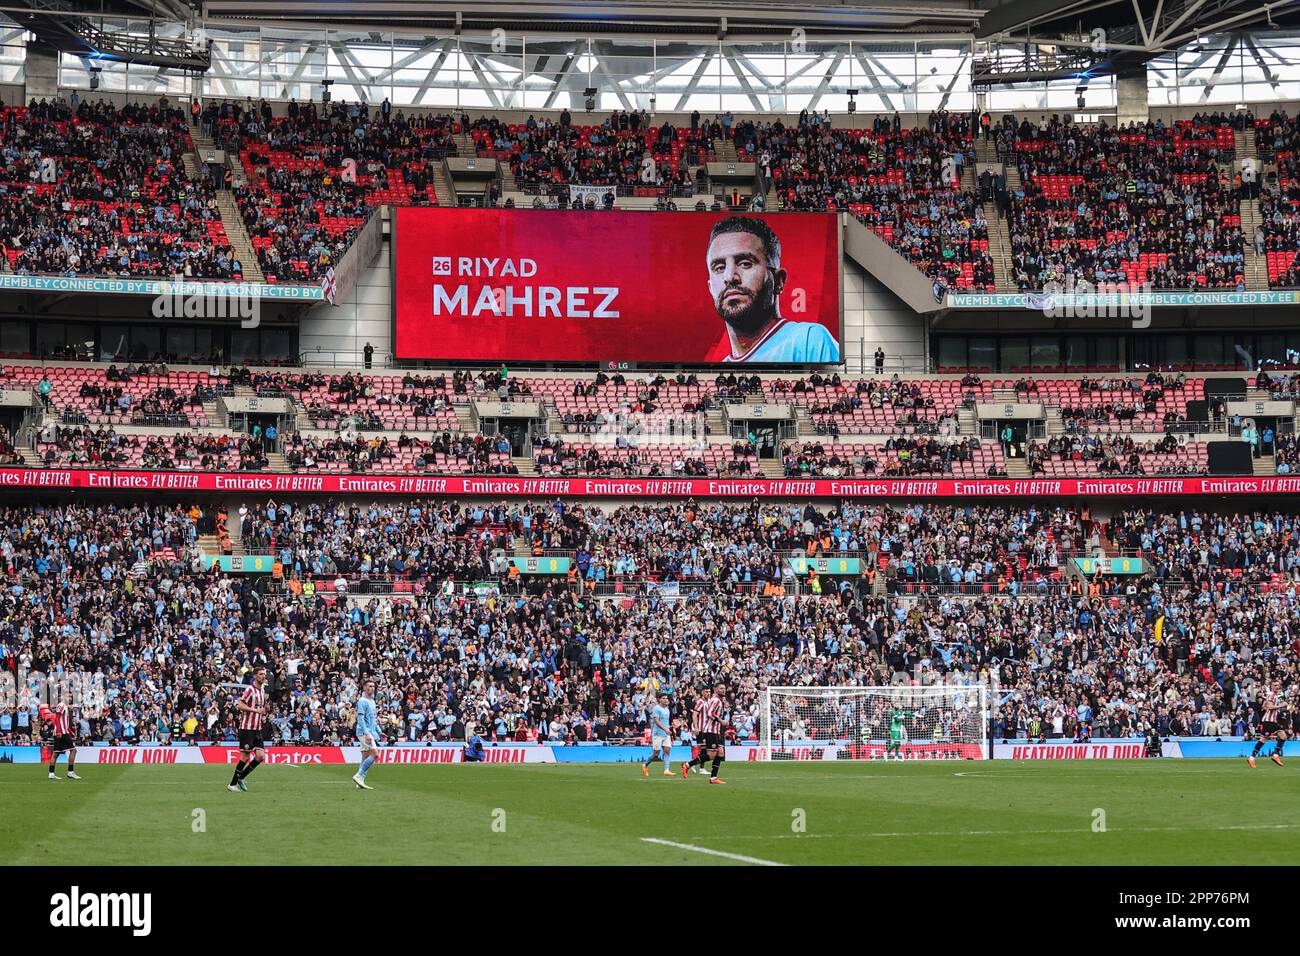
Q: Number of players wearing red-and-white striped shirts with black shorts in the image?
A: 5